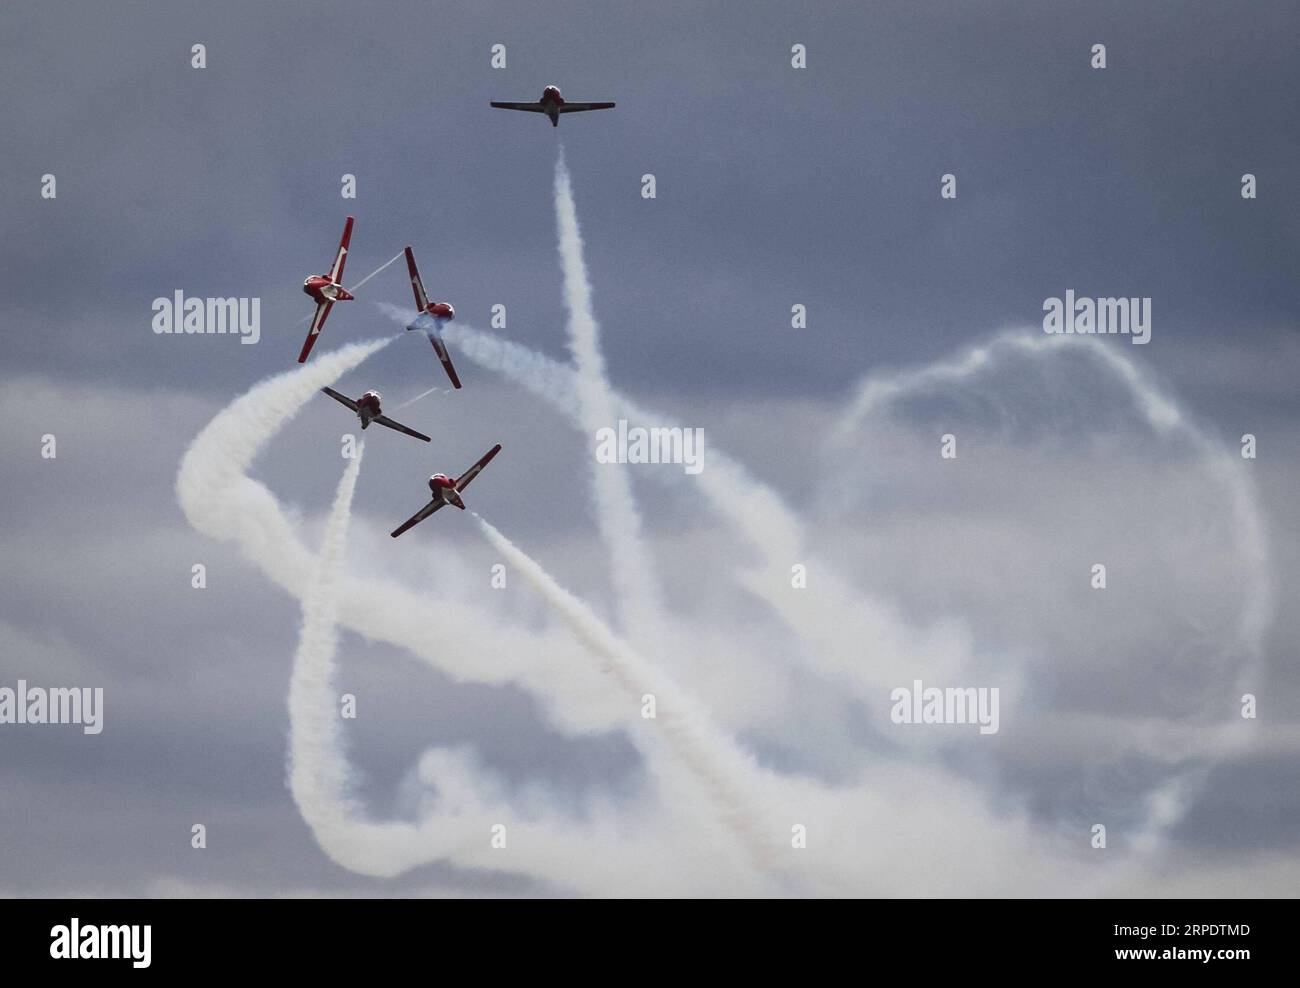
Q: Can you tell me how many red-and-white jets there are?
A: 5